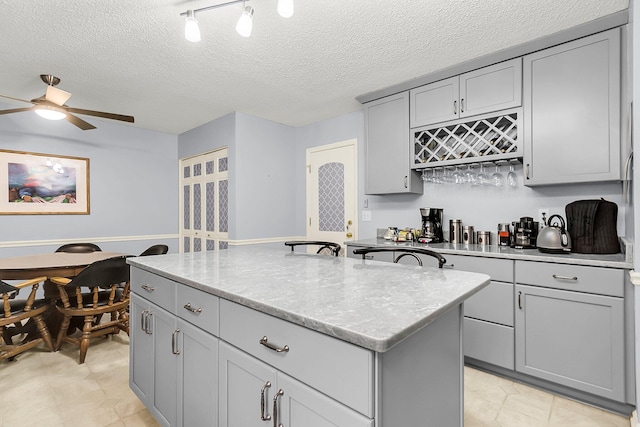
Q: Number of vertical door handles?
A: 10